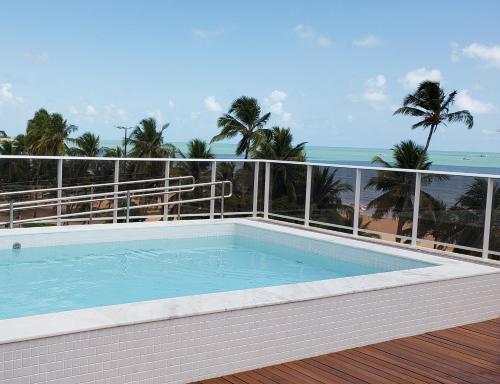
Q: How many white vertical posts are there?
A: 10